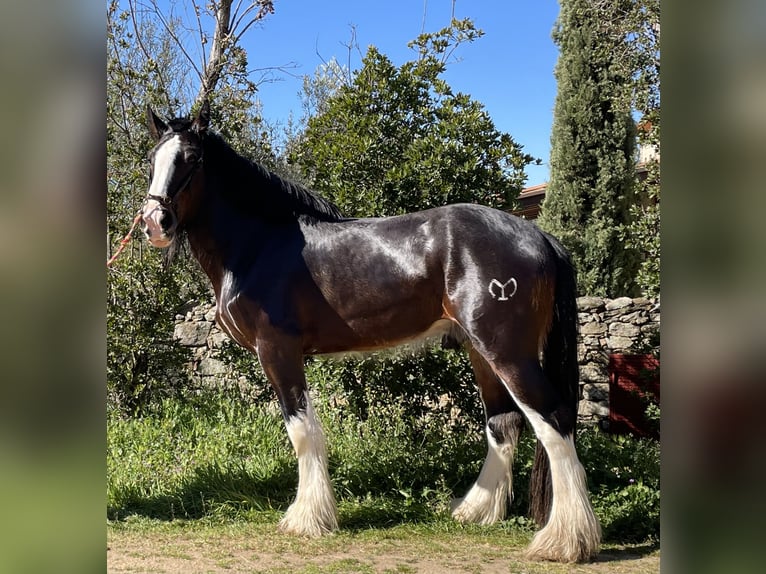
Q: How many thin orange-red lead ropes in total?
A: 1